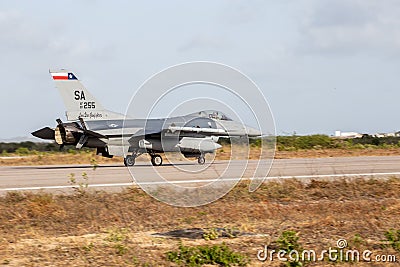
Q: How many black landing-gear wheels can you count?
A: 3